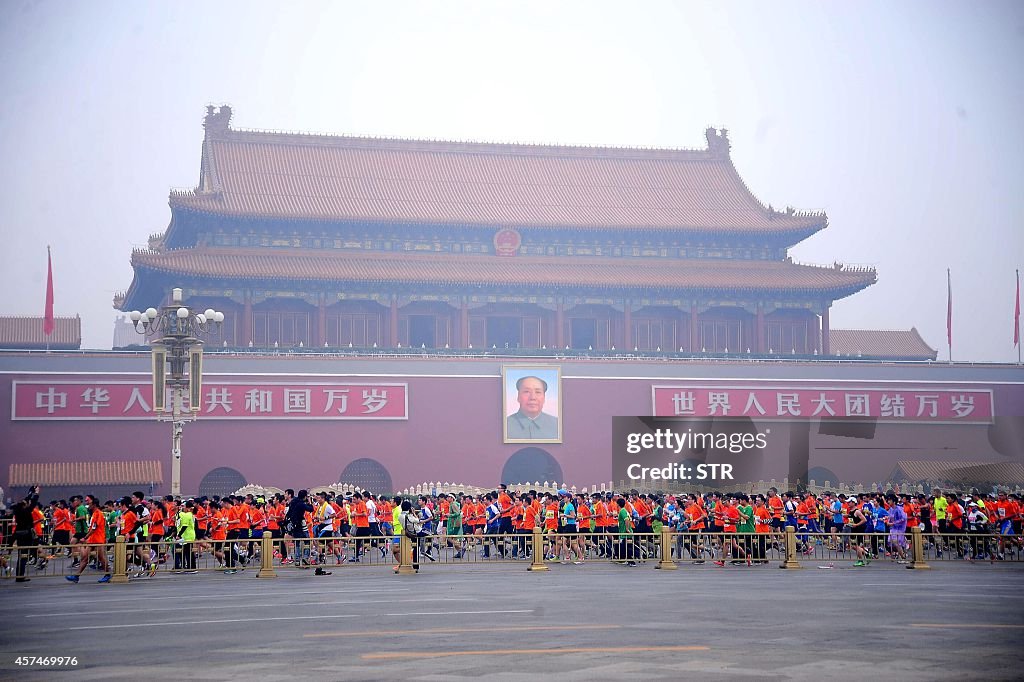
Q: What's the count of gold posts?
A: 7